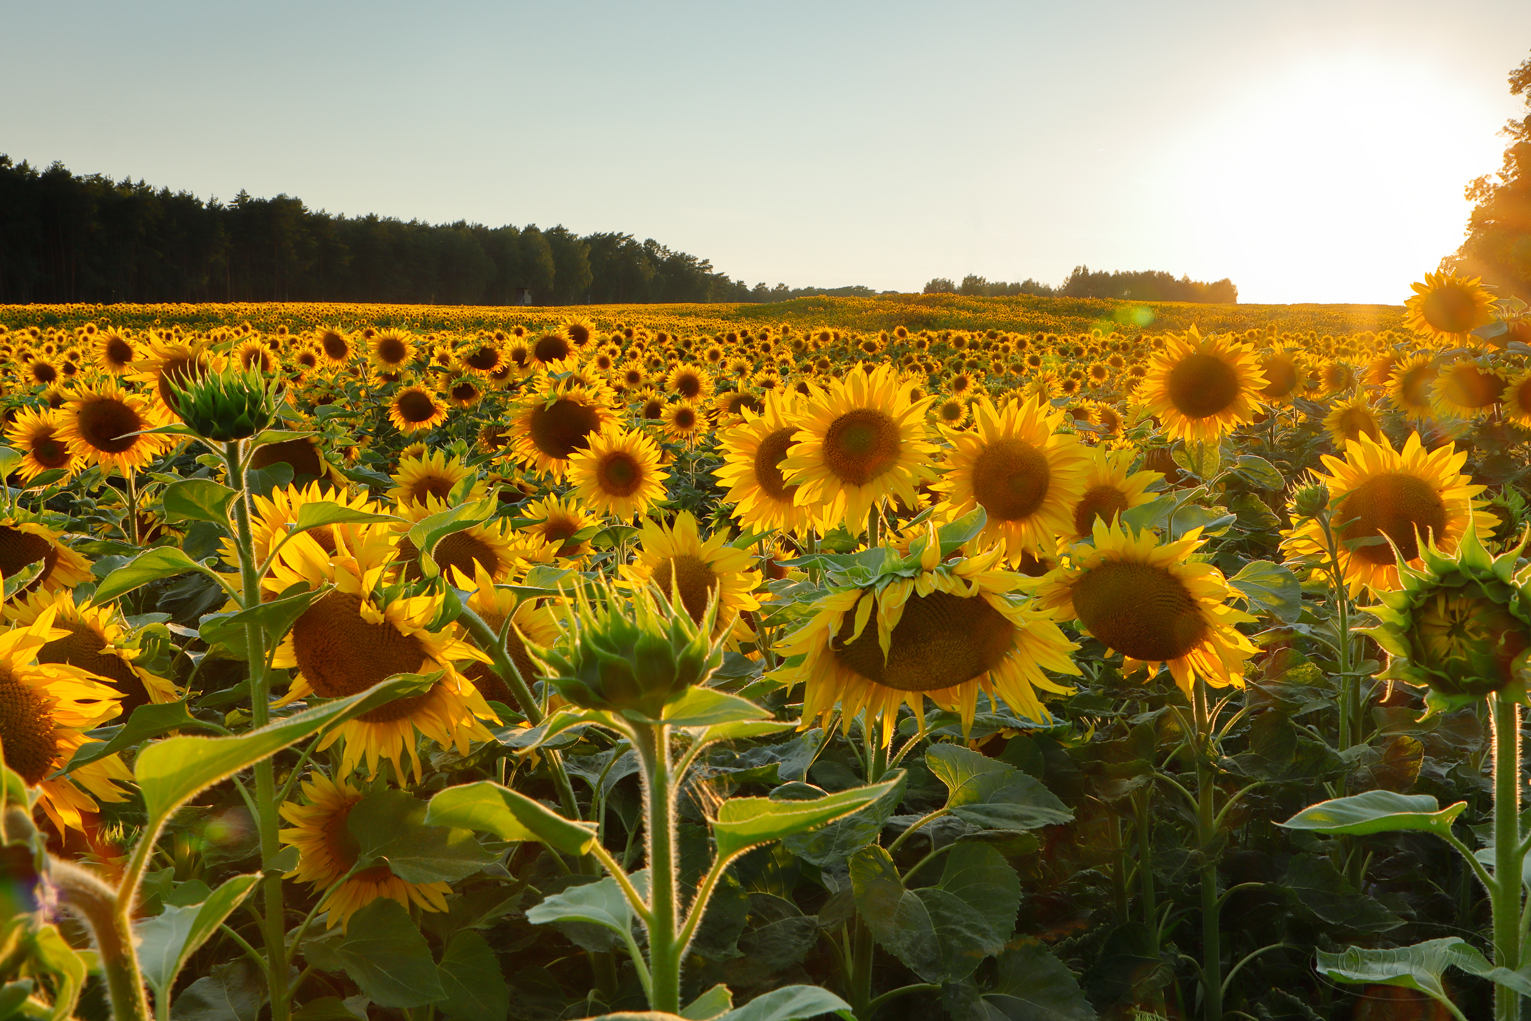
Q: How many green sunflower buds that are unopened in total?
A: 4